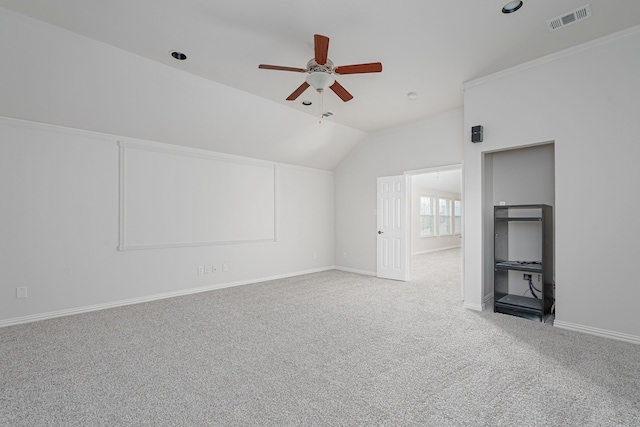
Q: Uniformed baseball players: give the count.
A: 0